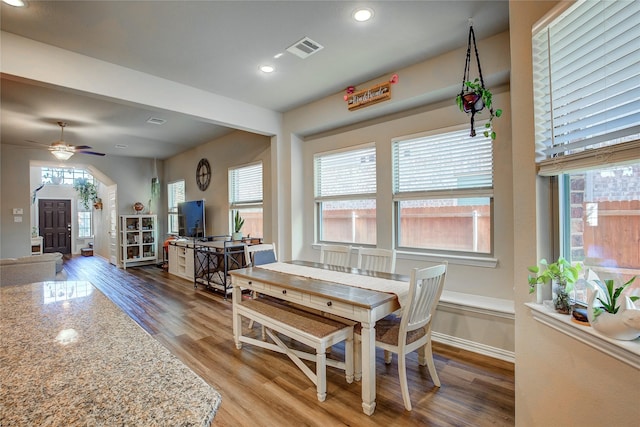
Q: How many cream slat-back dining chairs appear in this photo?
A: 4